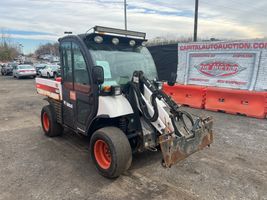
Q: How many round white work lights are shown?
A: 4